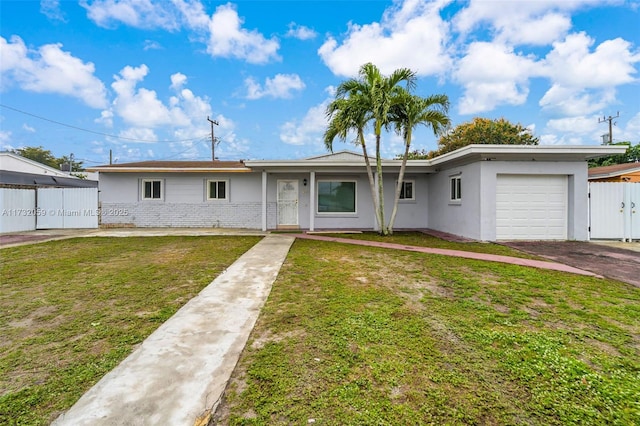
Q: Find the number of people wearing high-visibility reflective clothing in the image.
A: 0